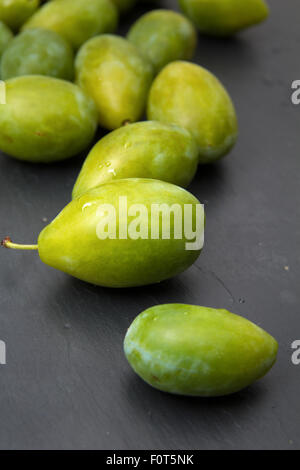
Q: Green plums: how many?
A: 13